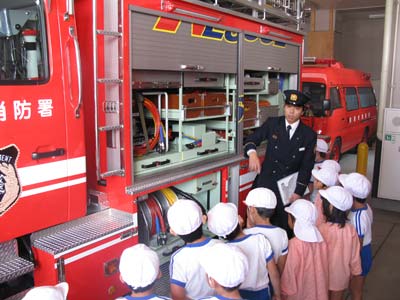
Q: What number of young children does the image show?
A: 12